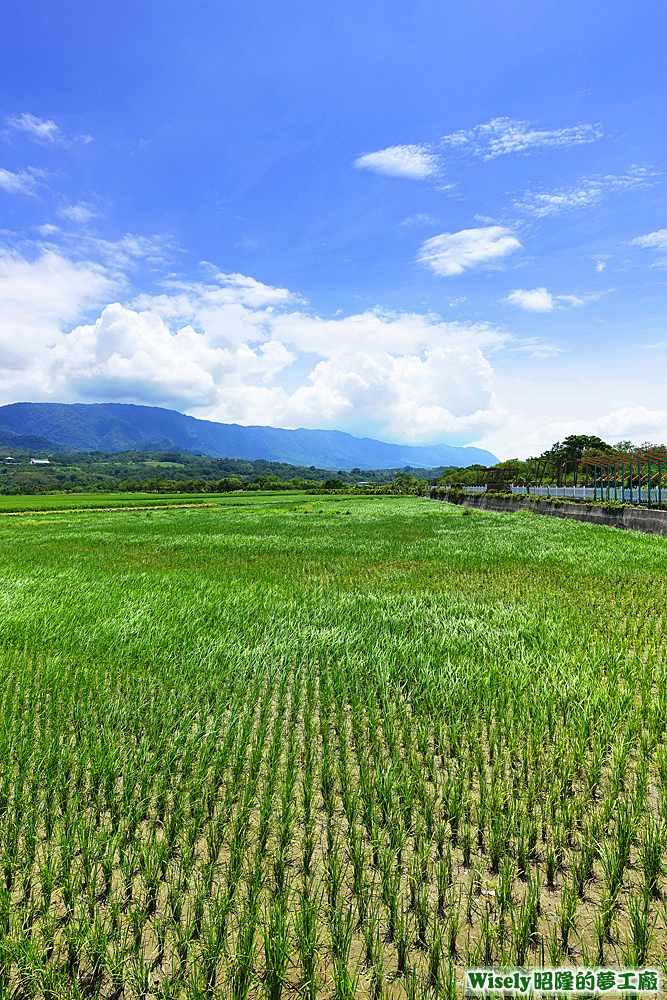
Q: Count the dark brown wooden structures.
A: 2